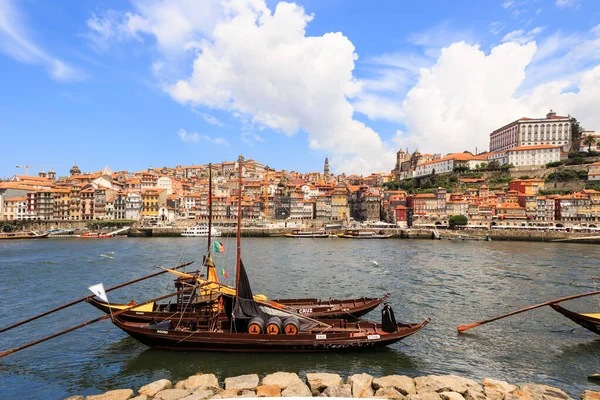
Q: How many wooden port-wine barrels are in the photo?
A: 3